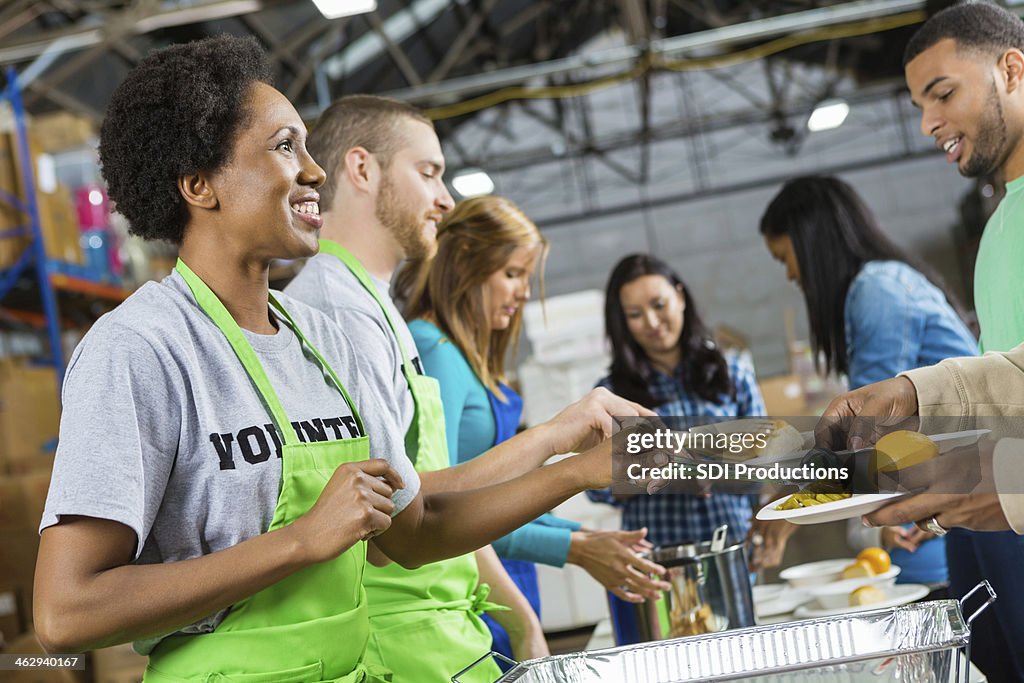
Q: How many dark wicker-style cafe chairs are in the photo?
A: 0